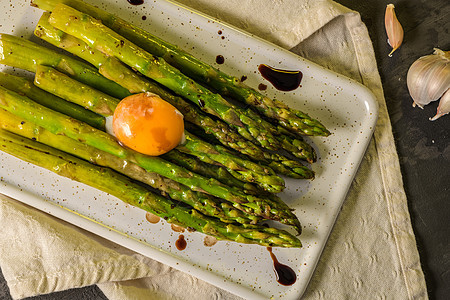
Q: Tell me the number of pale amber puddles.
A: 3